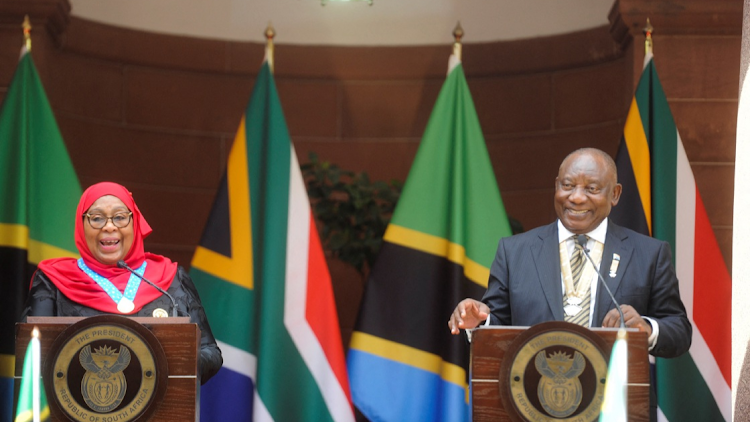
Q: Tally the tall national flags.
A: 4